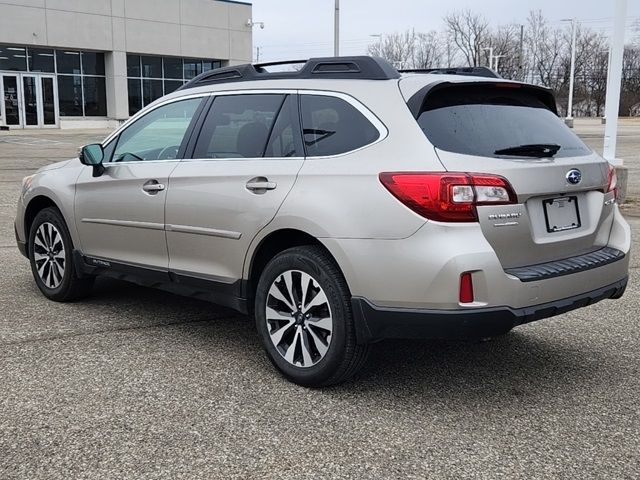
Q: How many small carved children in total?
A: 0